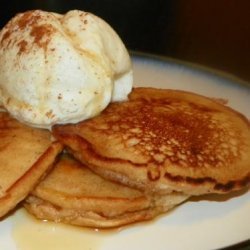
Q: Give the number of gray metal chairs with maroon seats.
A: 0